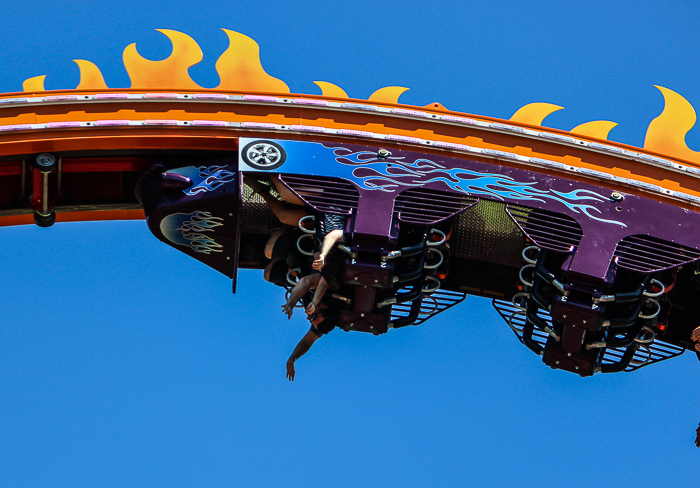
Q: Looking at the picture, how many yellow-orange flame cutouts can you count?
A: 9